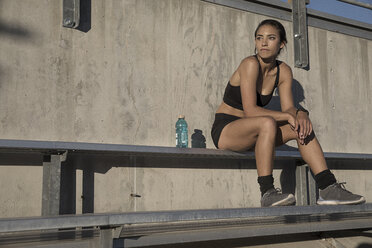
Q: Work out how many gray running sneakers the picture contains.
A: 2